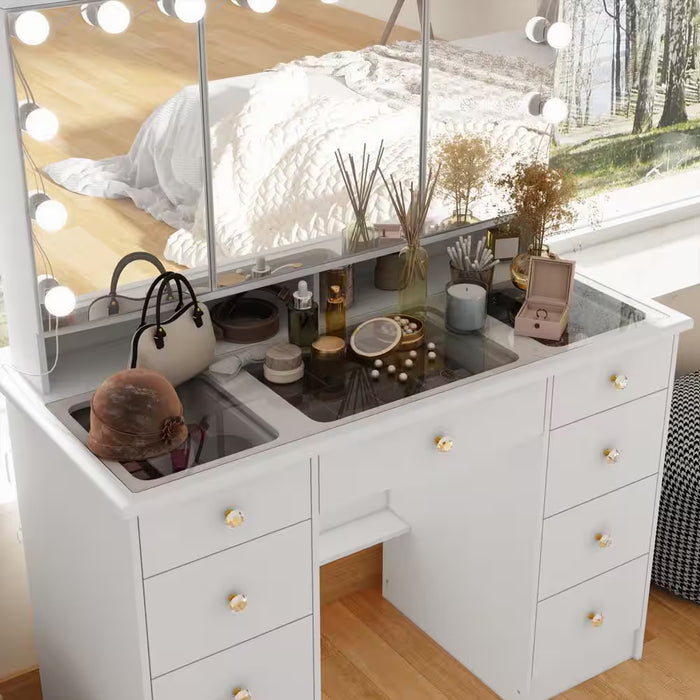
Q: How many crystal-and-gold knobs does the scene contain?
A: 8